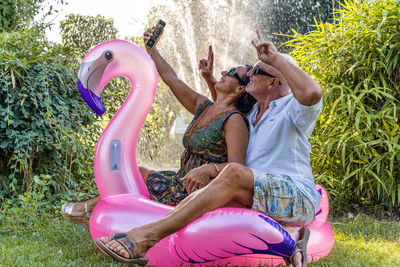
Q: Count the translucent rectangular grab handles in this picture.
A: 1